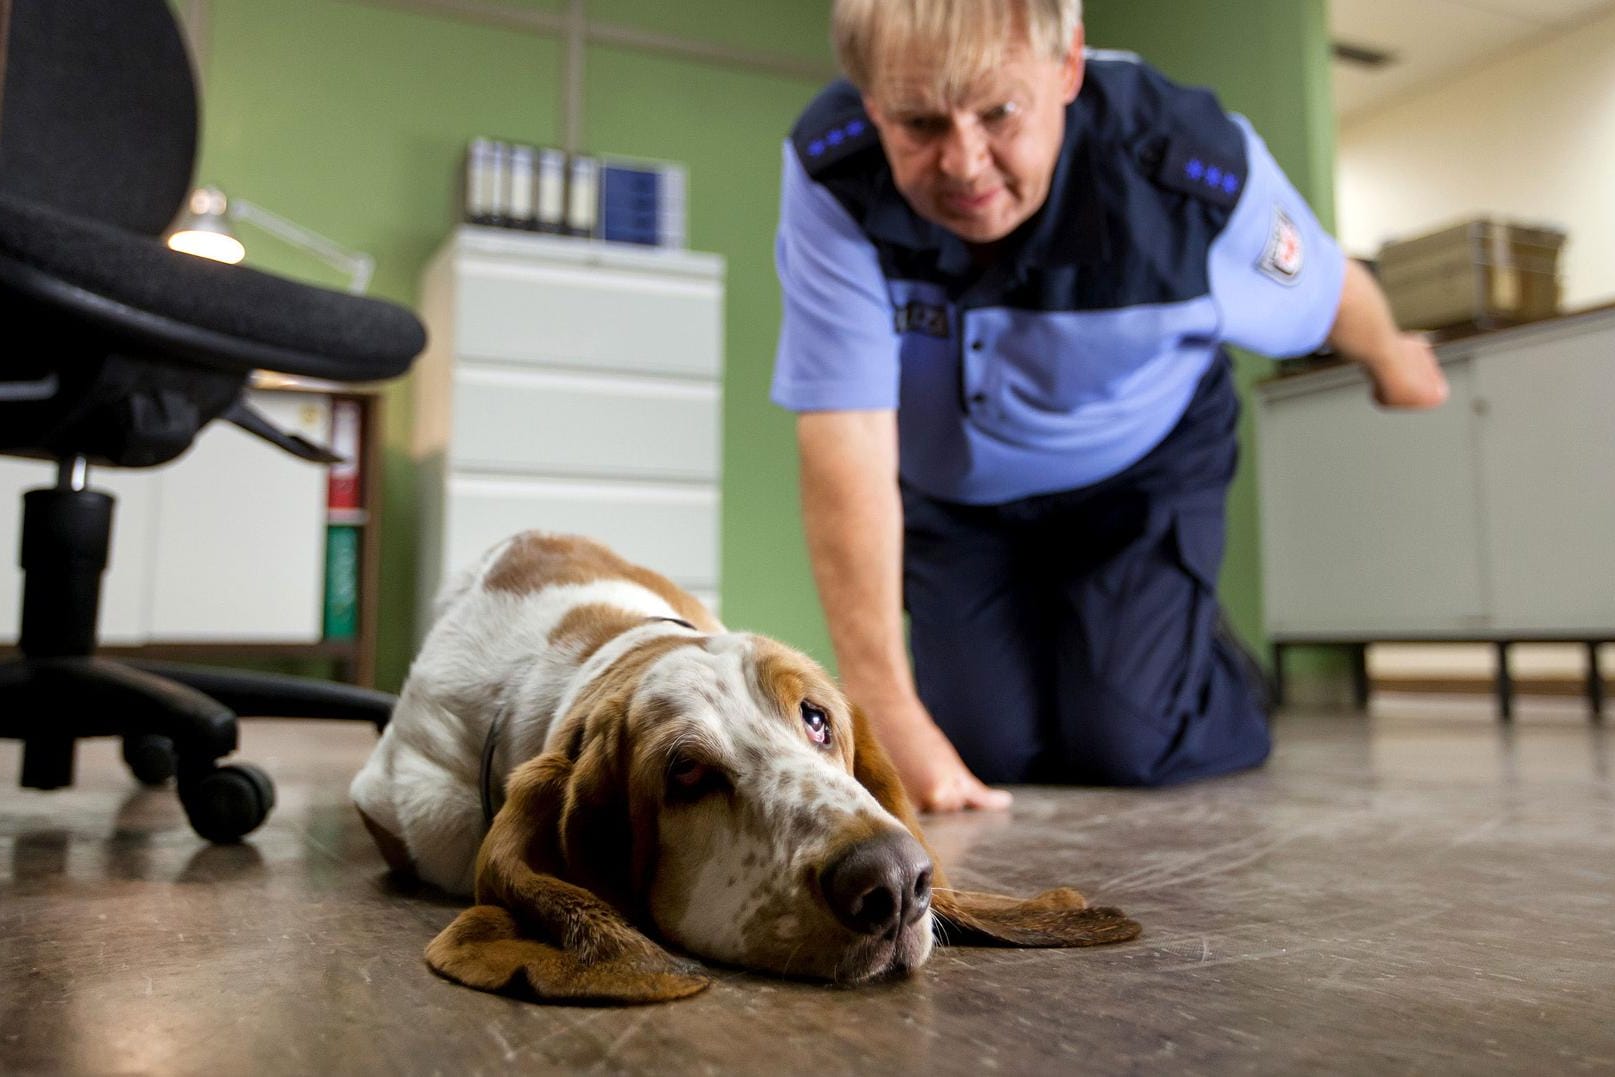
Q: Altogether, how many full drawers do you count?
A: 2